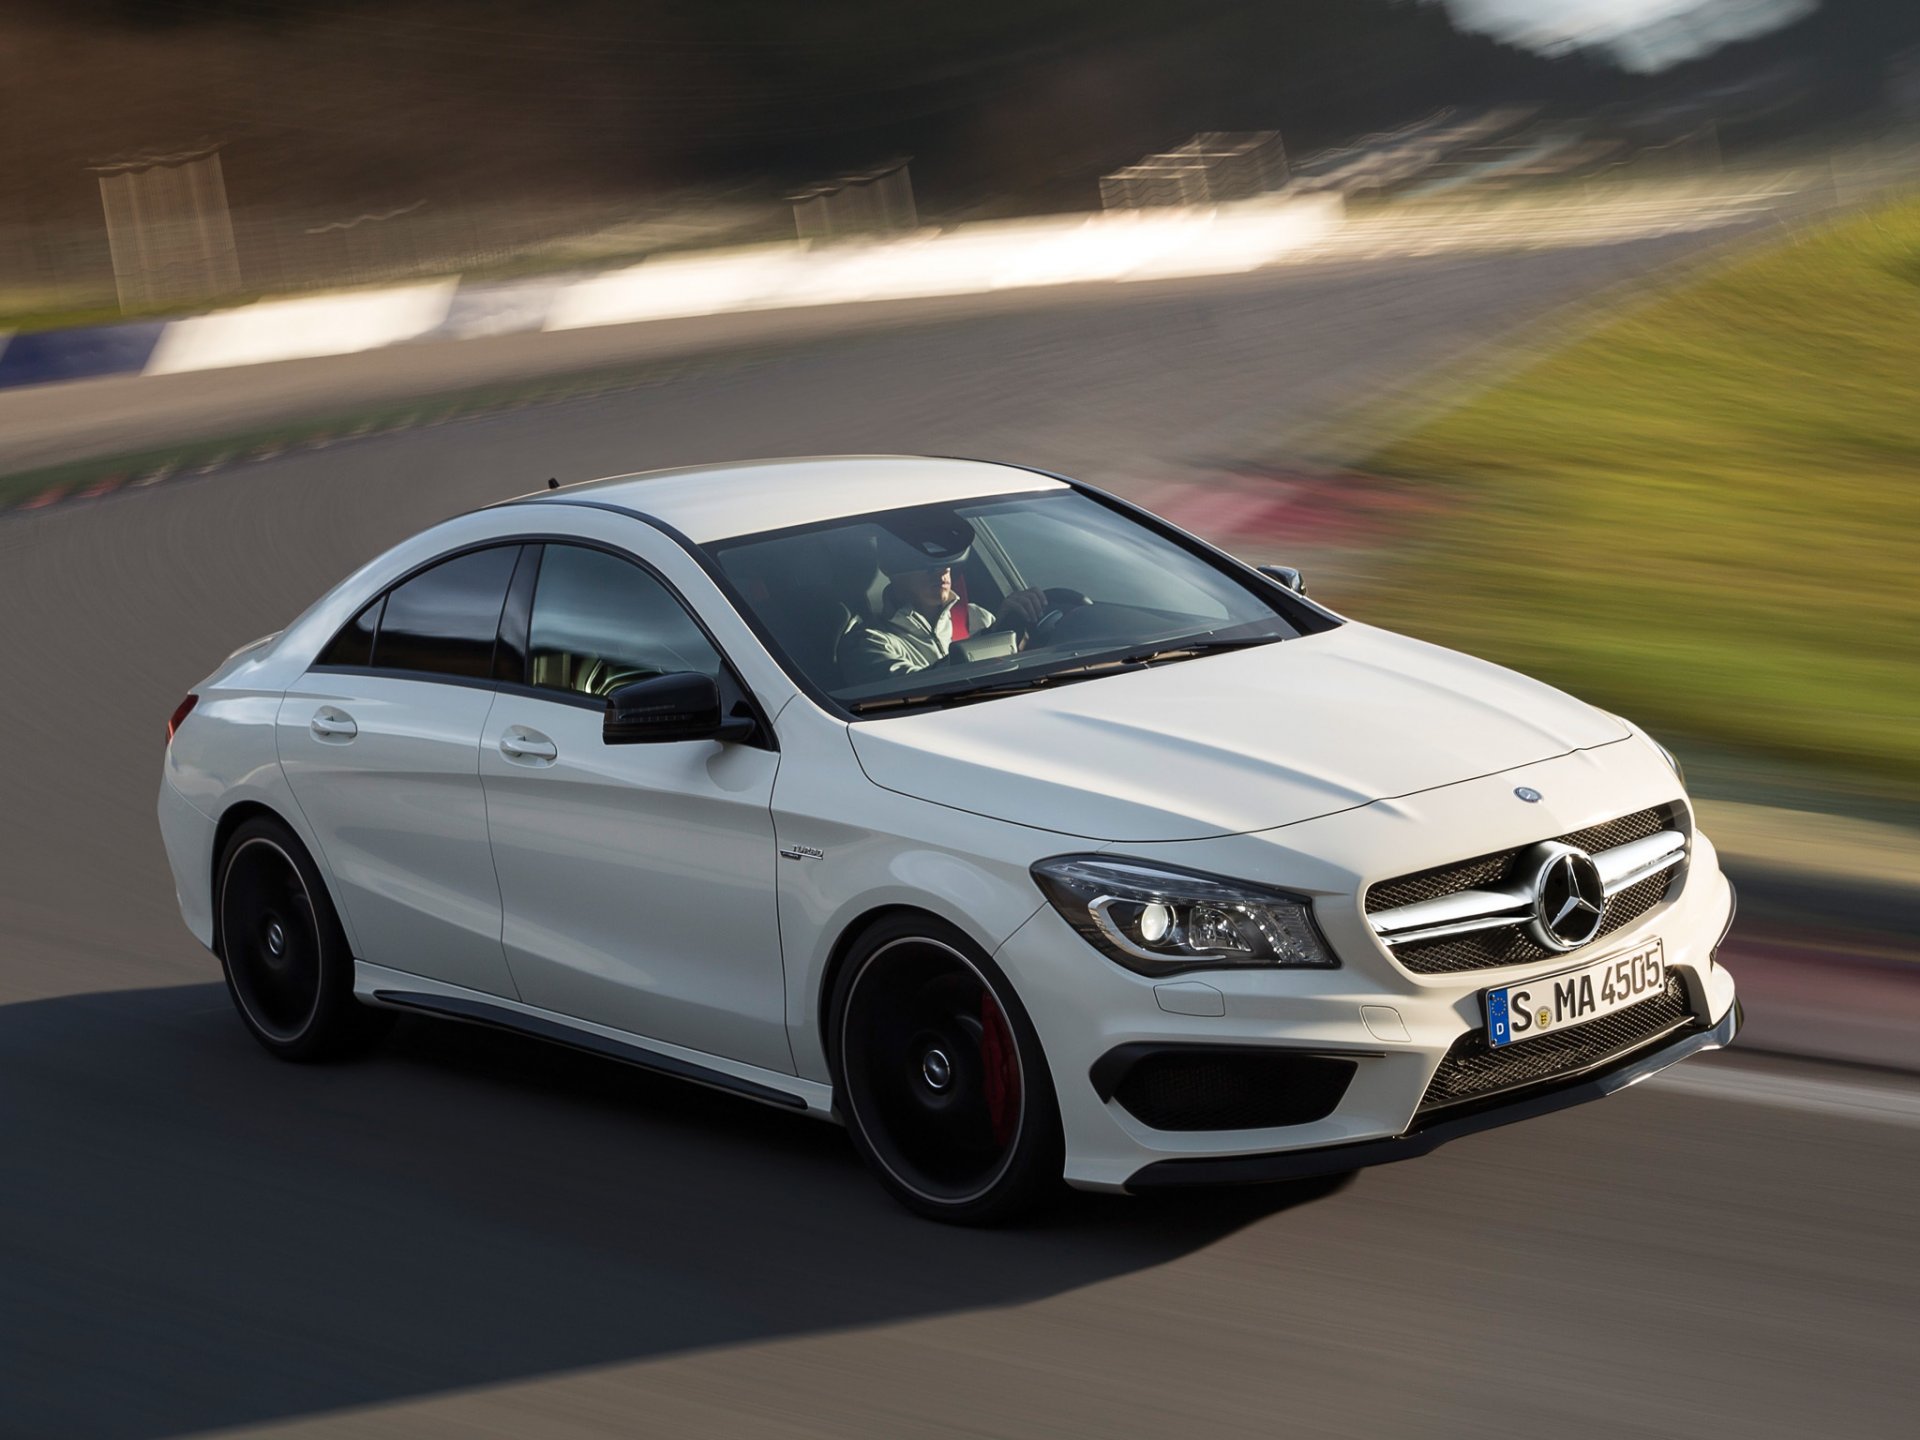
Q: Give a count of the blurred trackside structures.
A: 3